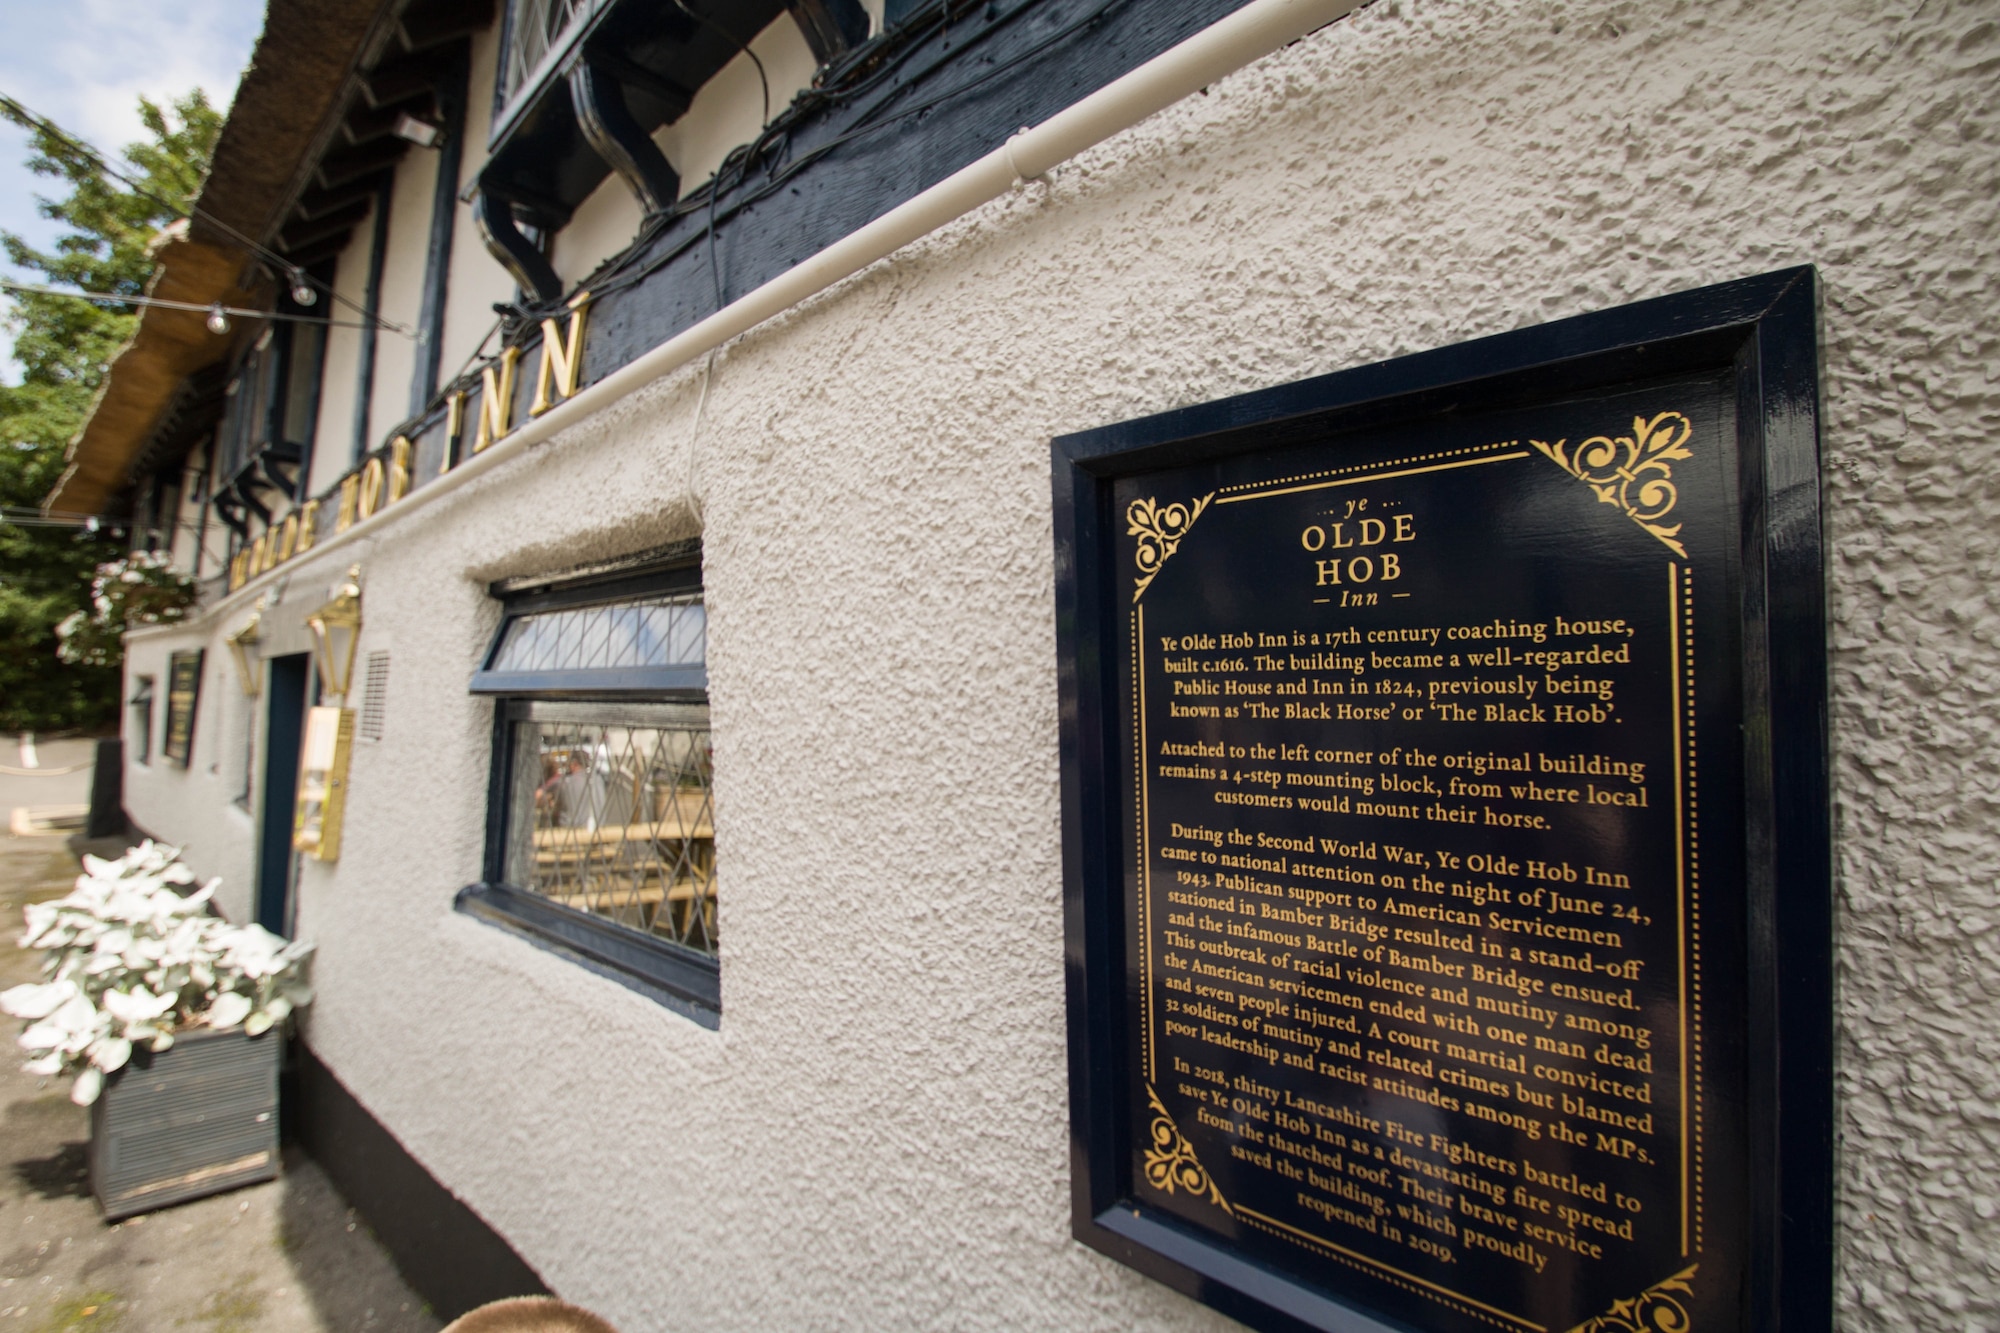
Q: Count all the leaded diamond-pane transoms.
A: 1